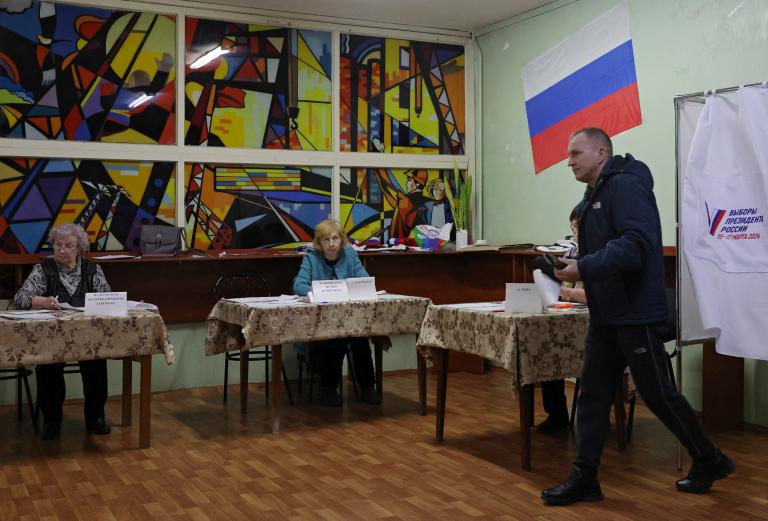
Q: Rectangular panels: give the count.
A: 6